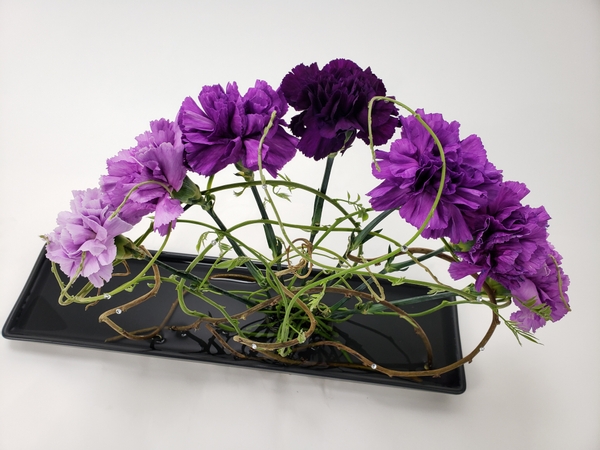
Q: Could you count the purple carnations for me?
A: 7